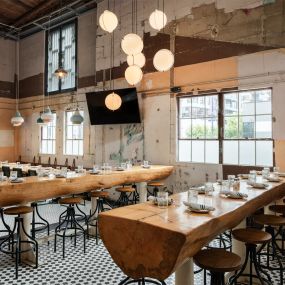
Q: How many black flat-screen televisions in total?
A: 1